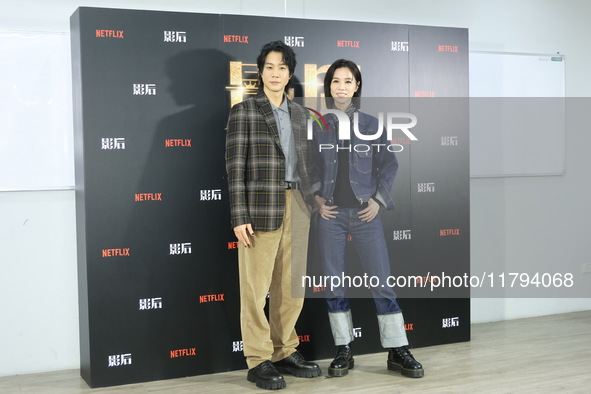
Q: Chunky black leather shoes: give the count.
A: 4